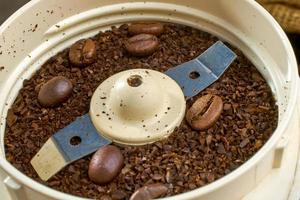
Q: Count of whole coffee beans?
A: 7